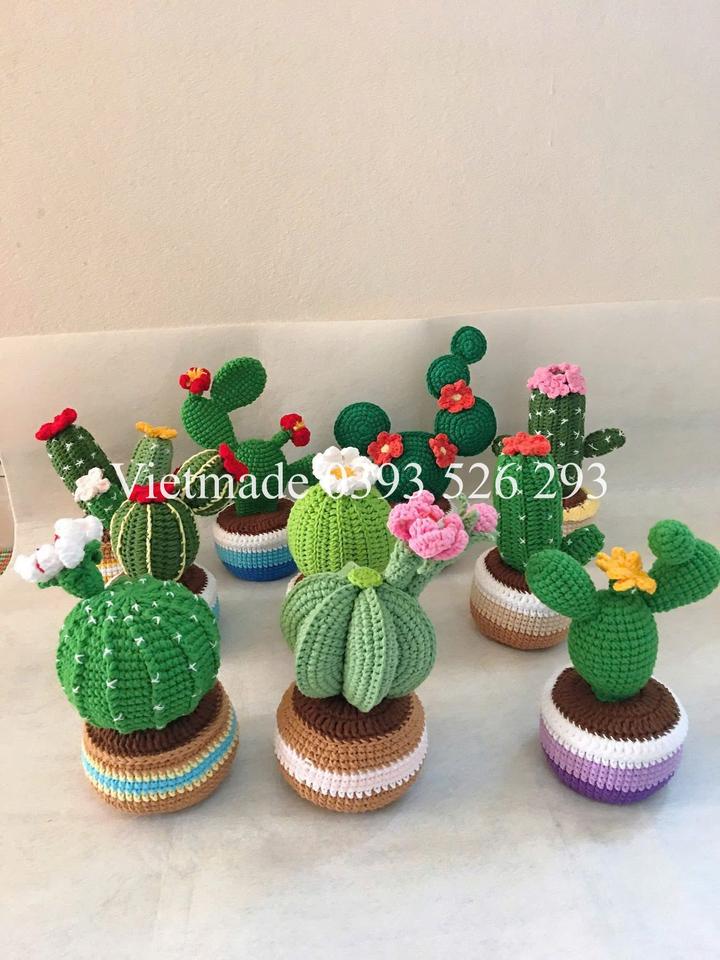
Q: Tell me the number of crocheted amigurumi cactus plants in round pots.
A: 10